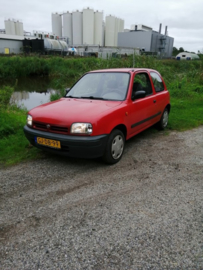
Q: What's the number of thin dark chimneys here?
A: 2